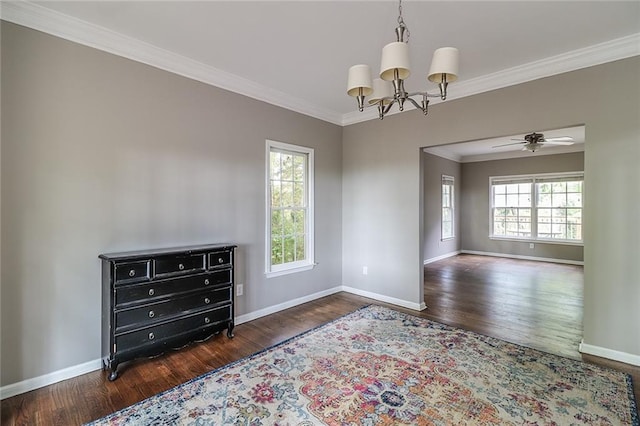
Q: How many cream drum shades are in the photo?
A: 4